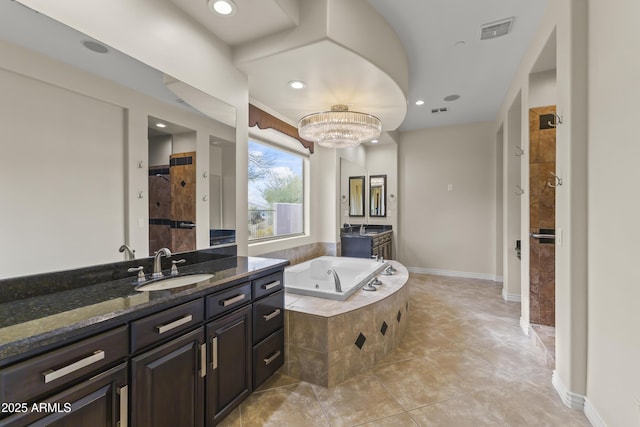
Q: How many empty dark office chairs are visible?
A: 0